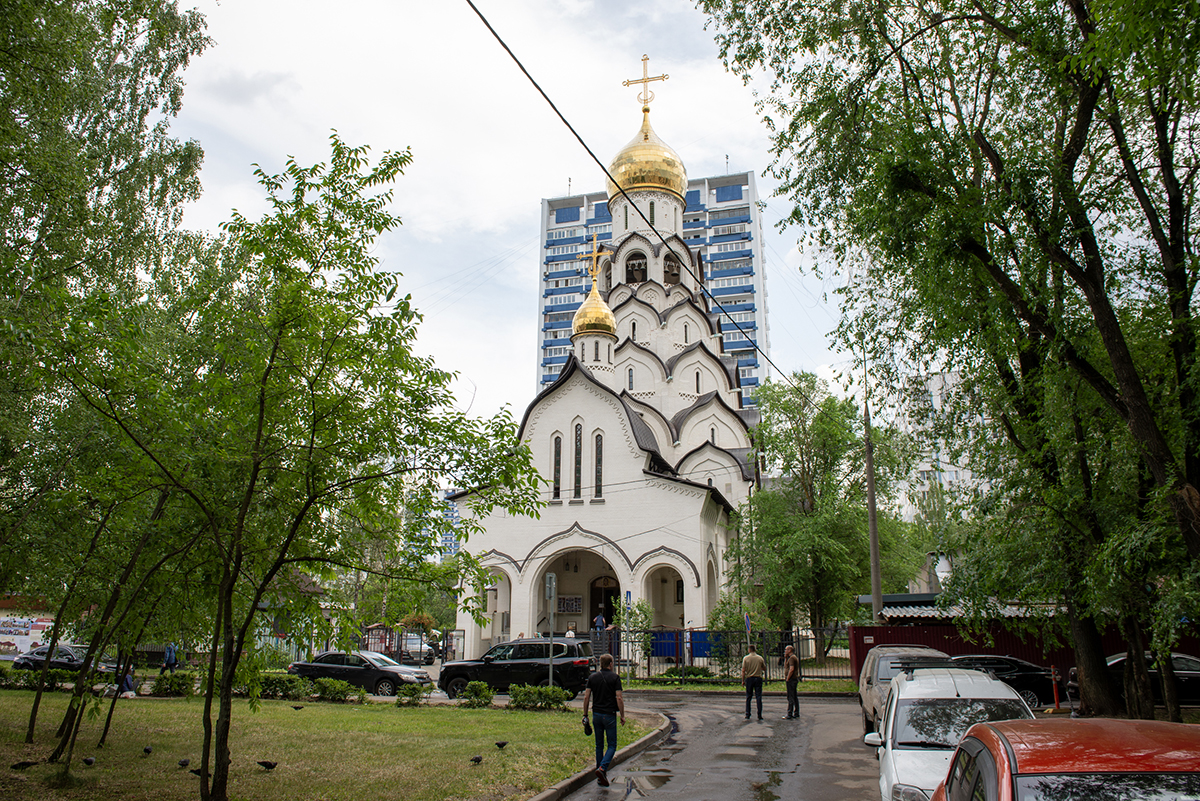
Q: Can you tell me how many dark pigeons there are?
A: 9